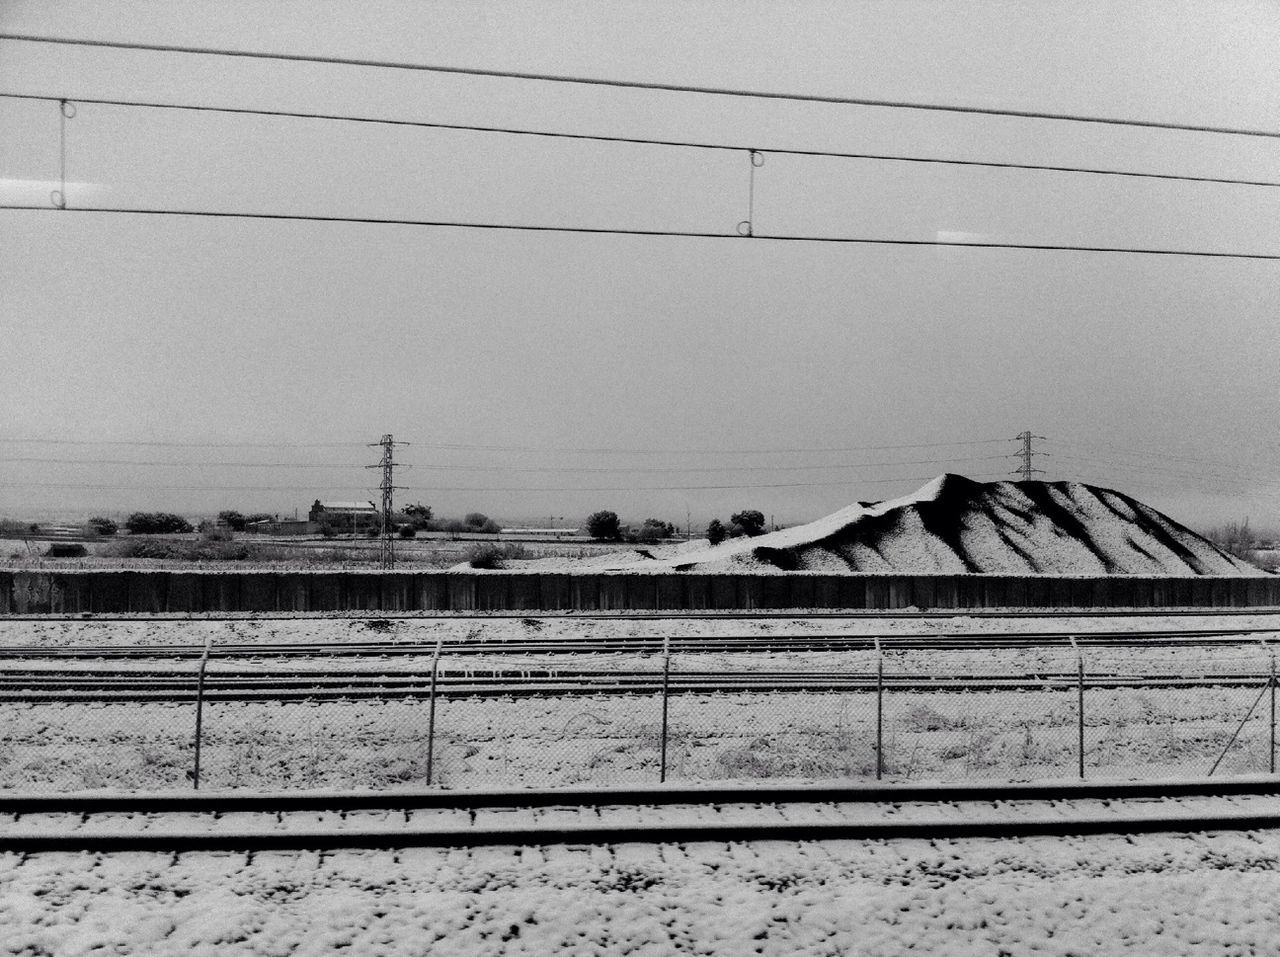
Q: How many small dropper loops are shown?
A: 4